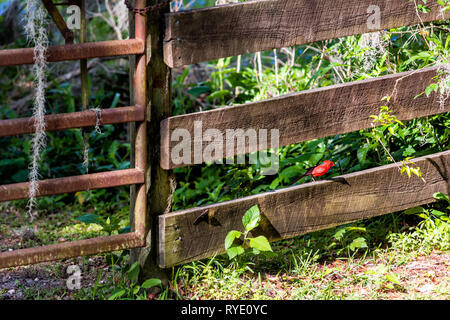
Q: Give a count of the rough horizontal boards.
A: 3